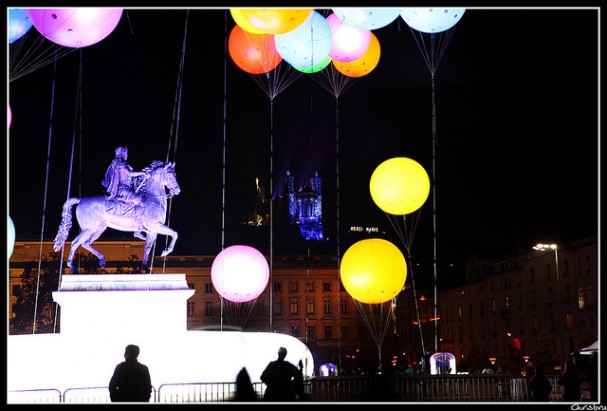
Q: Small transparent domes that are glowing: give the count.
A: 2